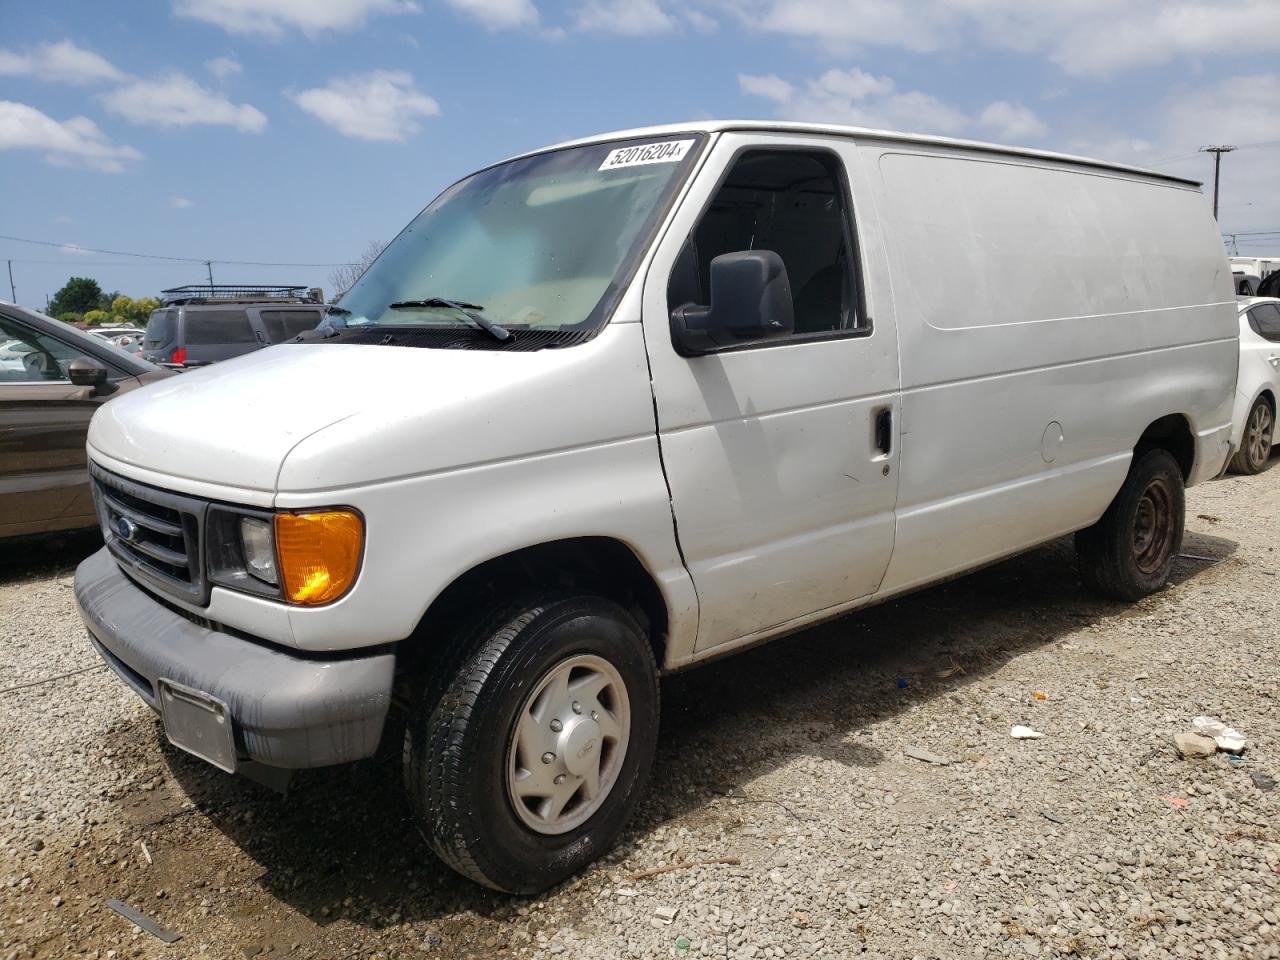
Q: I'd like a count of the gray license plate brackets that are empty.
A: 1